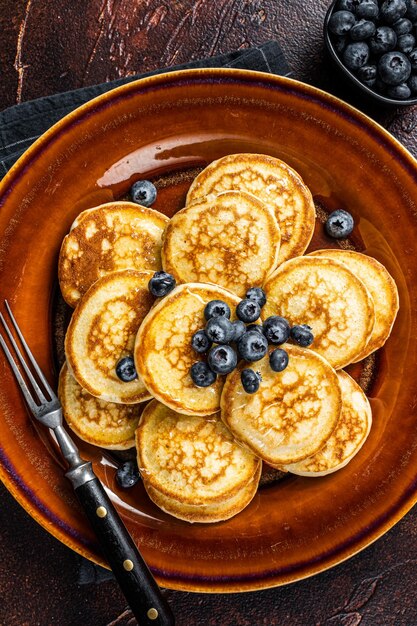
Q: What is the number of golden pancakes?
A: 12